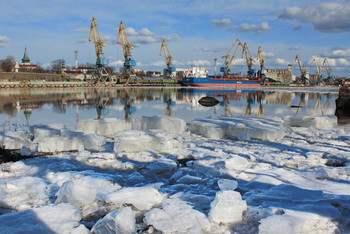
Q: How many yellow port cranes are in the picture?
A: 9